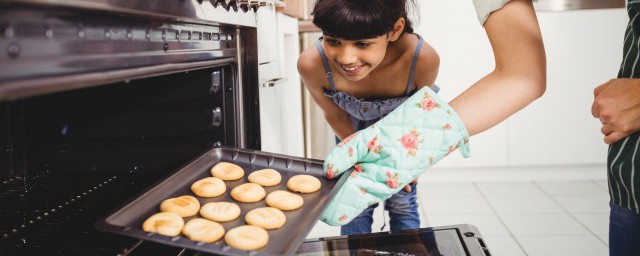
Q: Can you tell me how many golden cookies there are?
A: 12